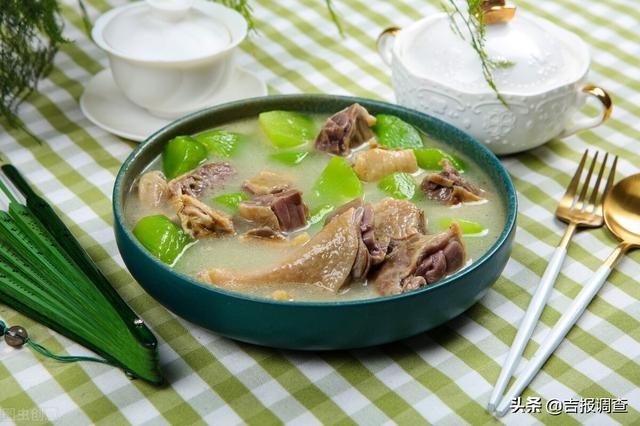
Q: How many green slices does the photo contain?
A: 12